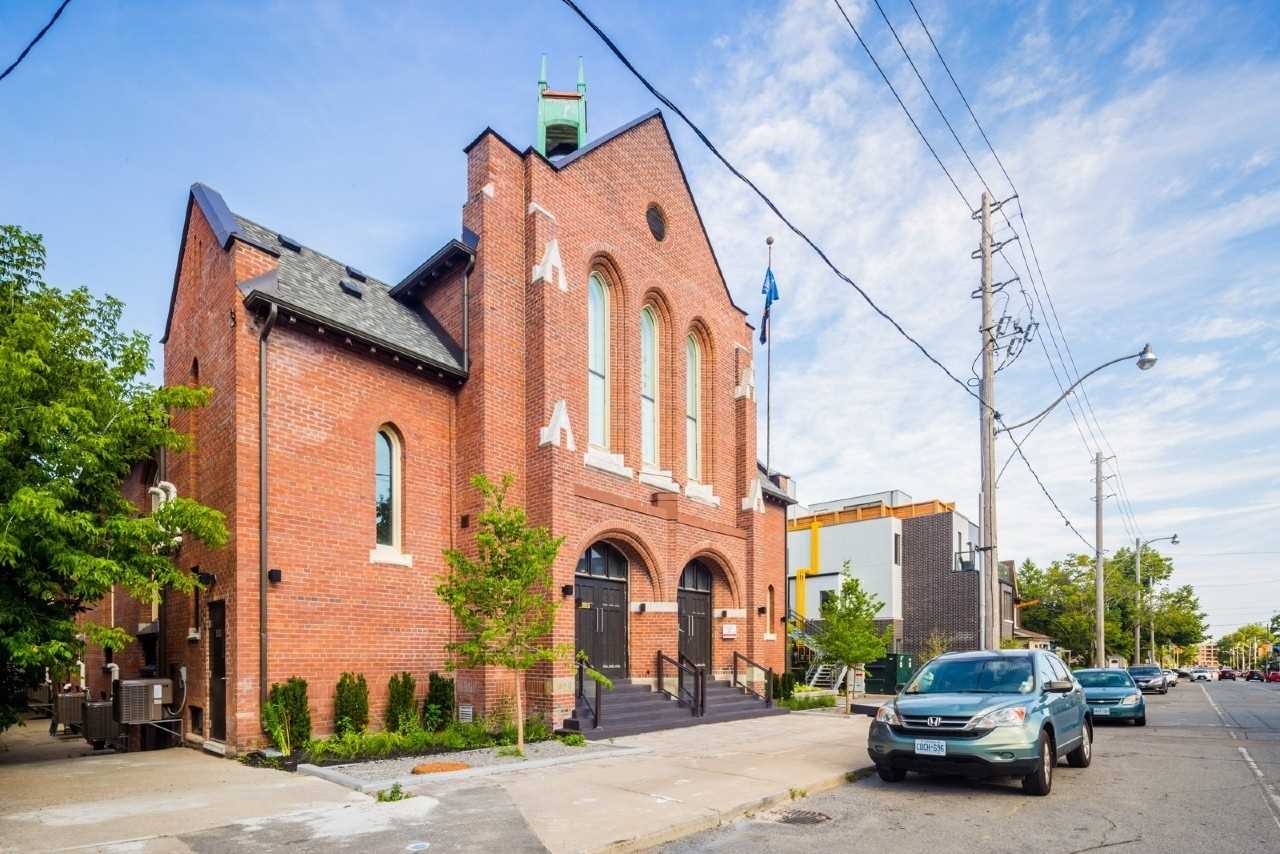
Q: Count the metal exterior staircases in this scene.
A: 1